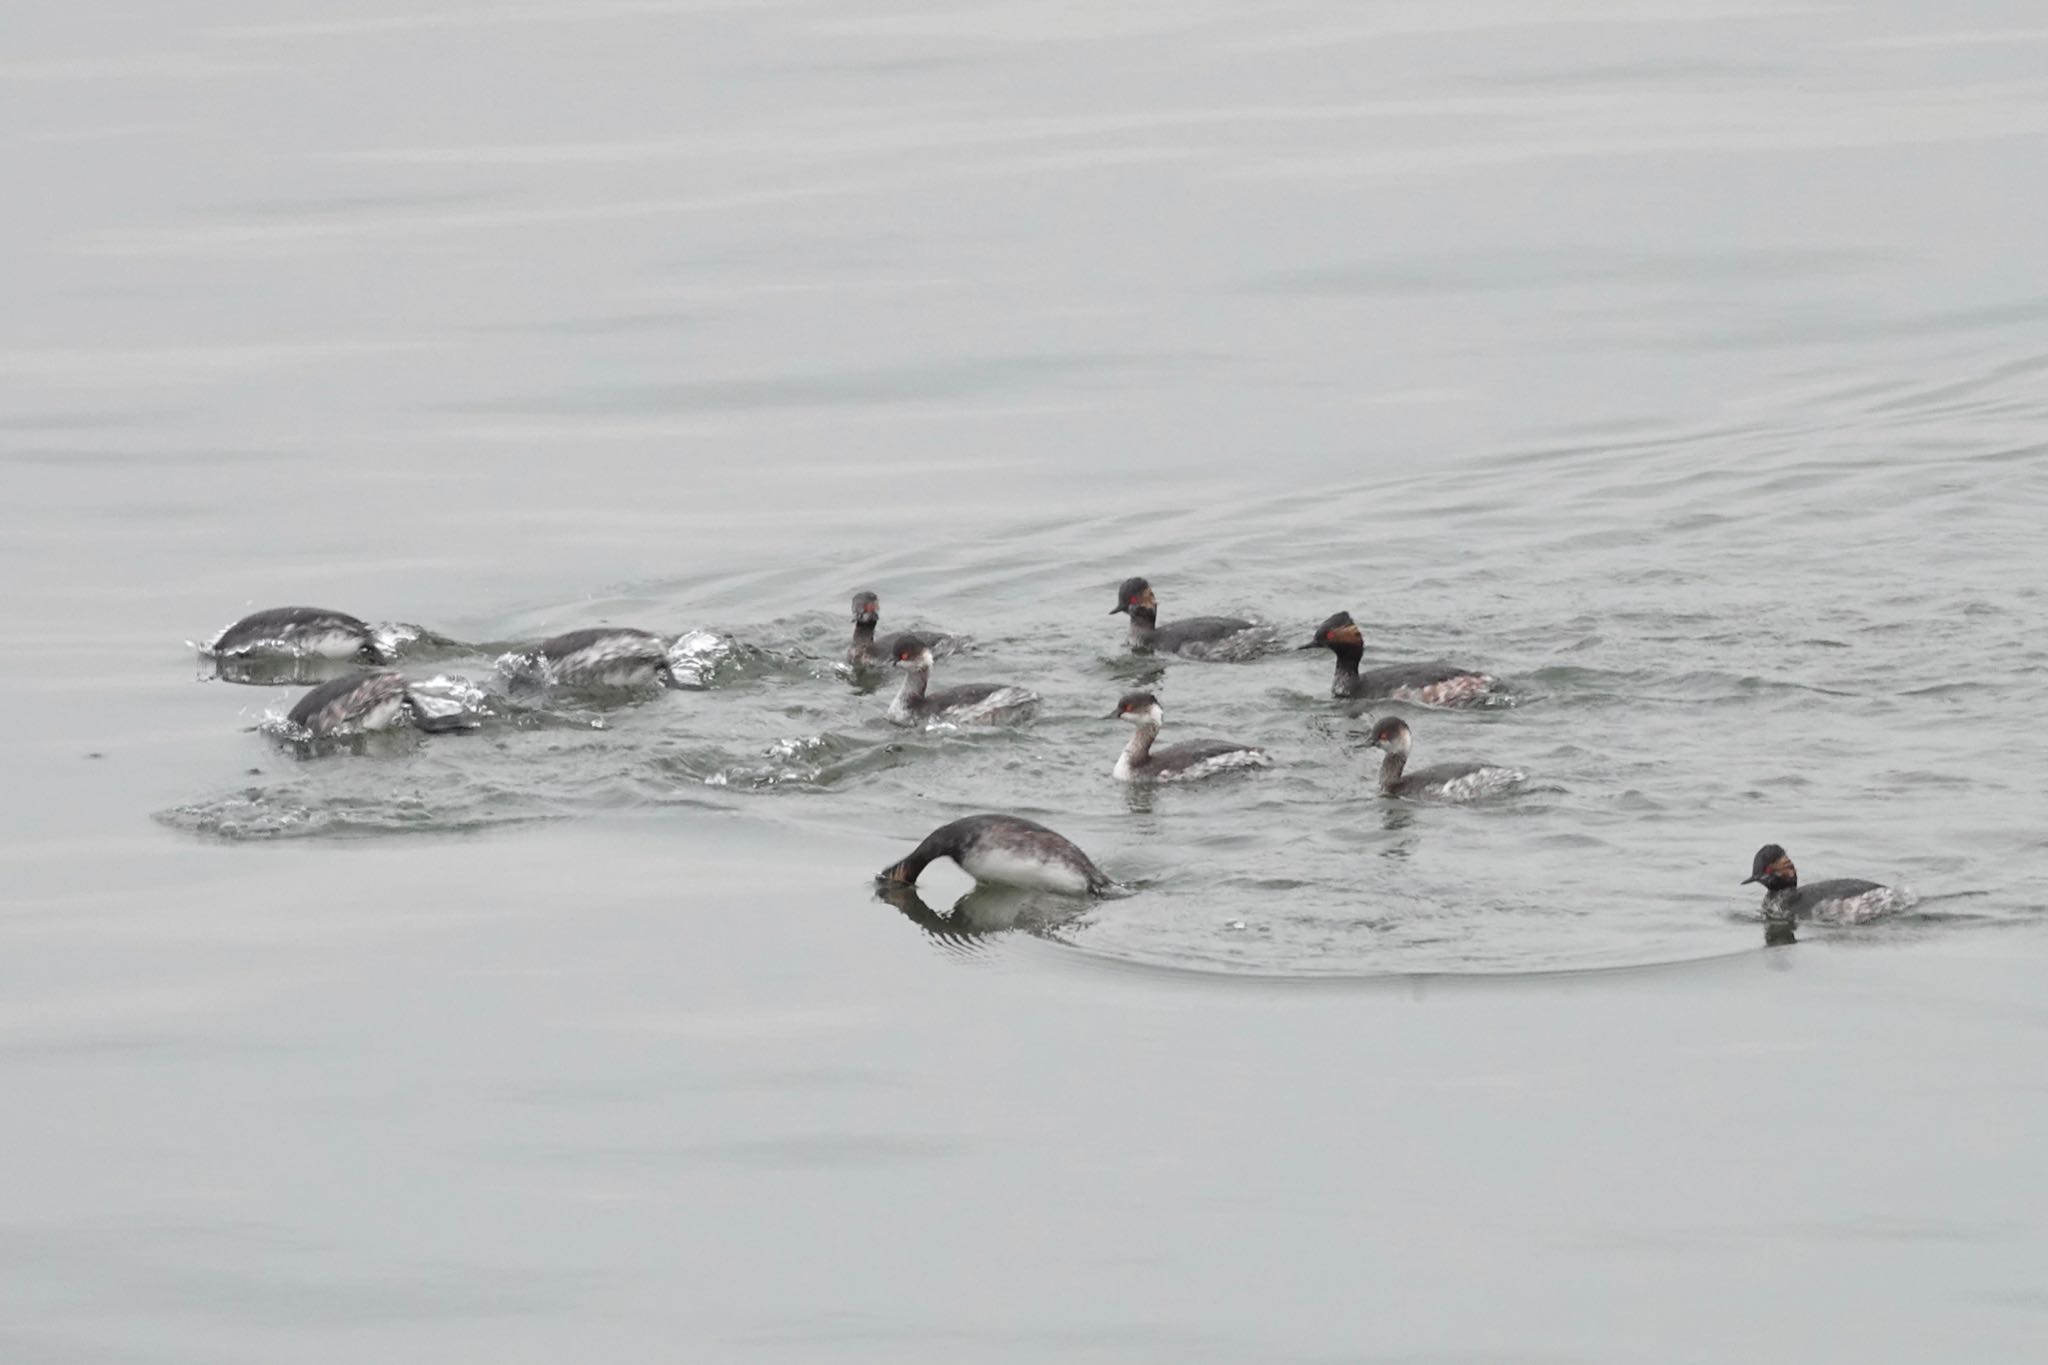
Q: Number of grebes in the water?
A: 11